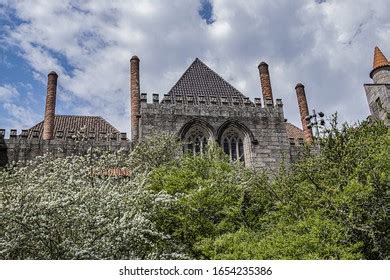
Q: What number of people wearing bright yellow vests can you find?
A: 0